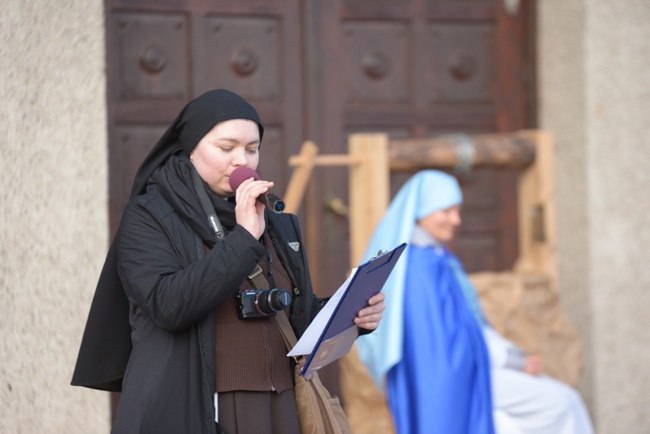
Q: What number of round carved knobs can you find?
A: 4